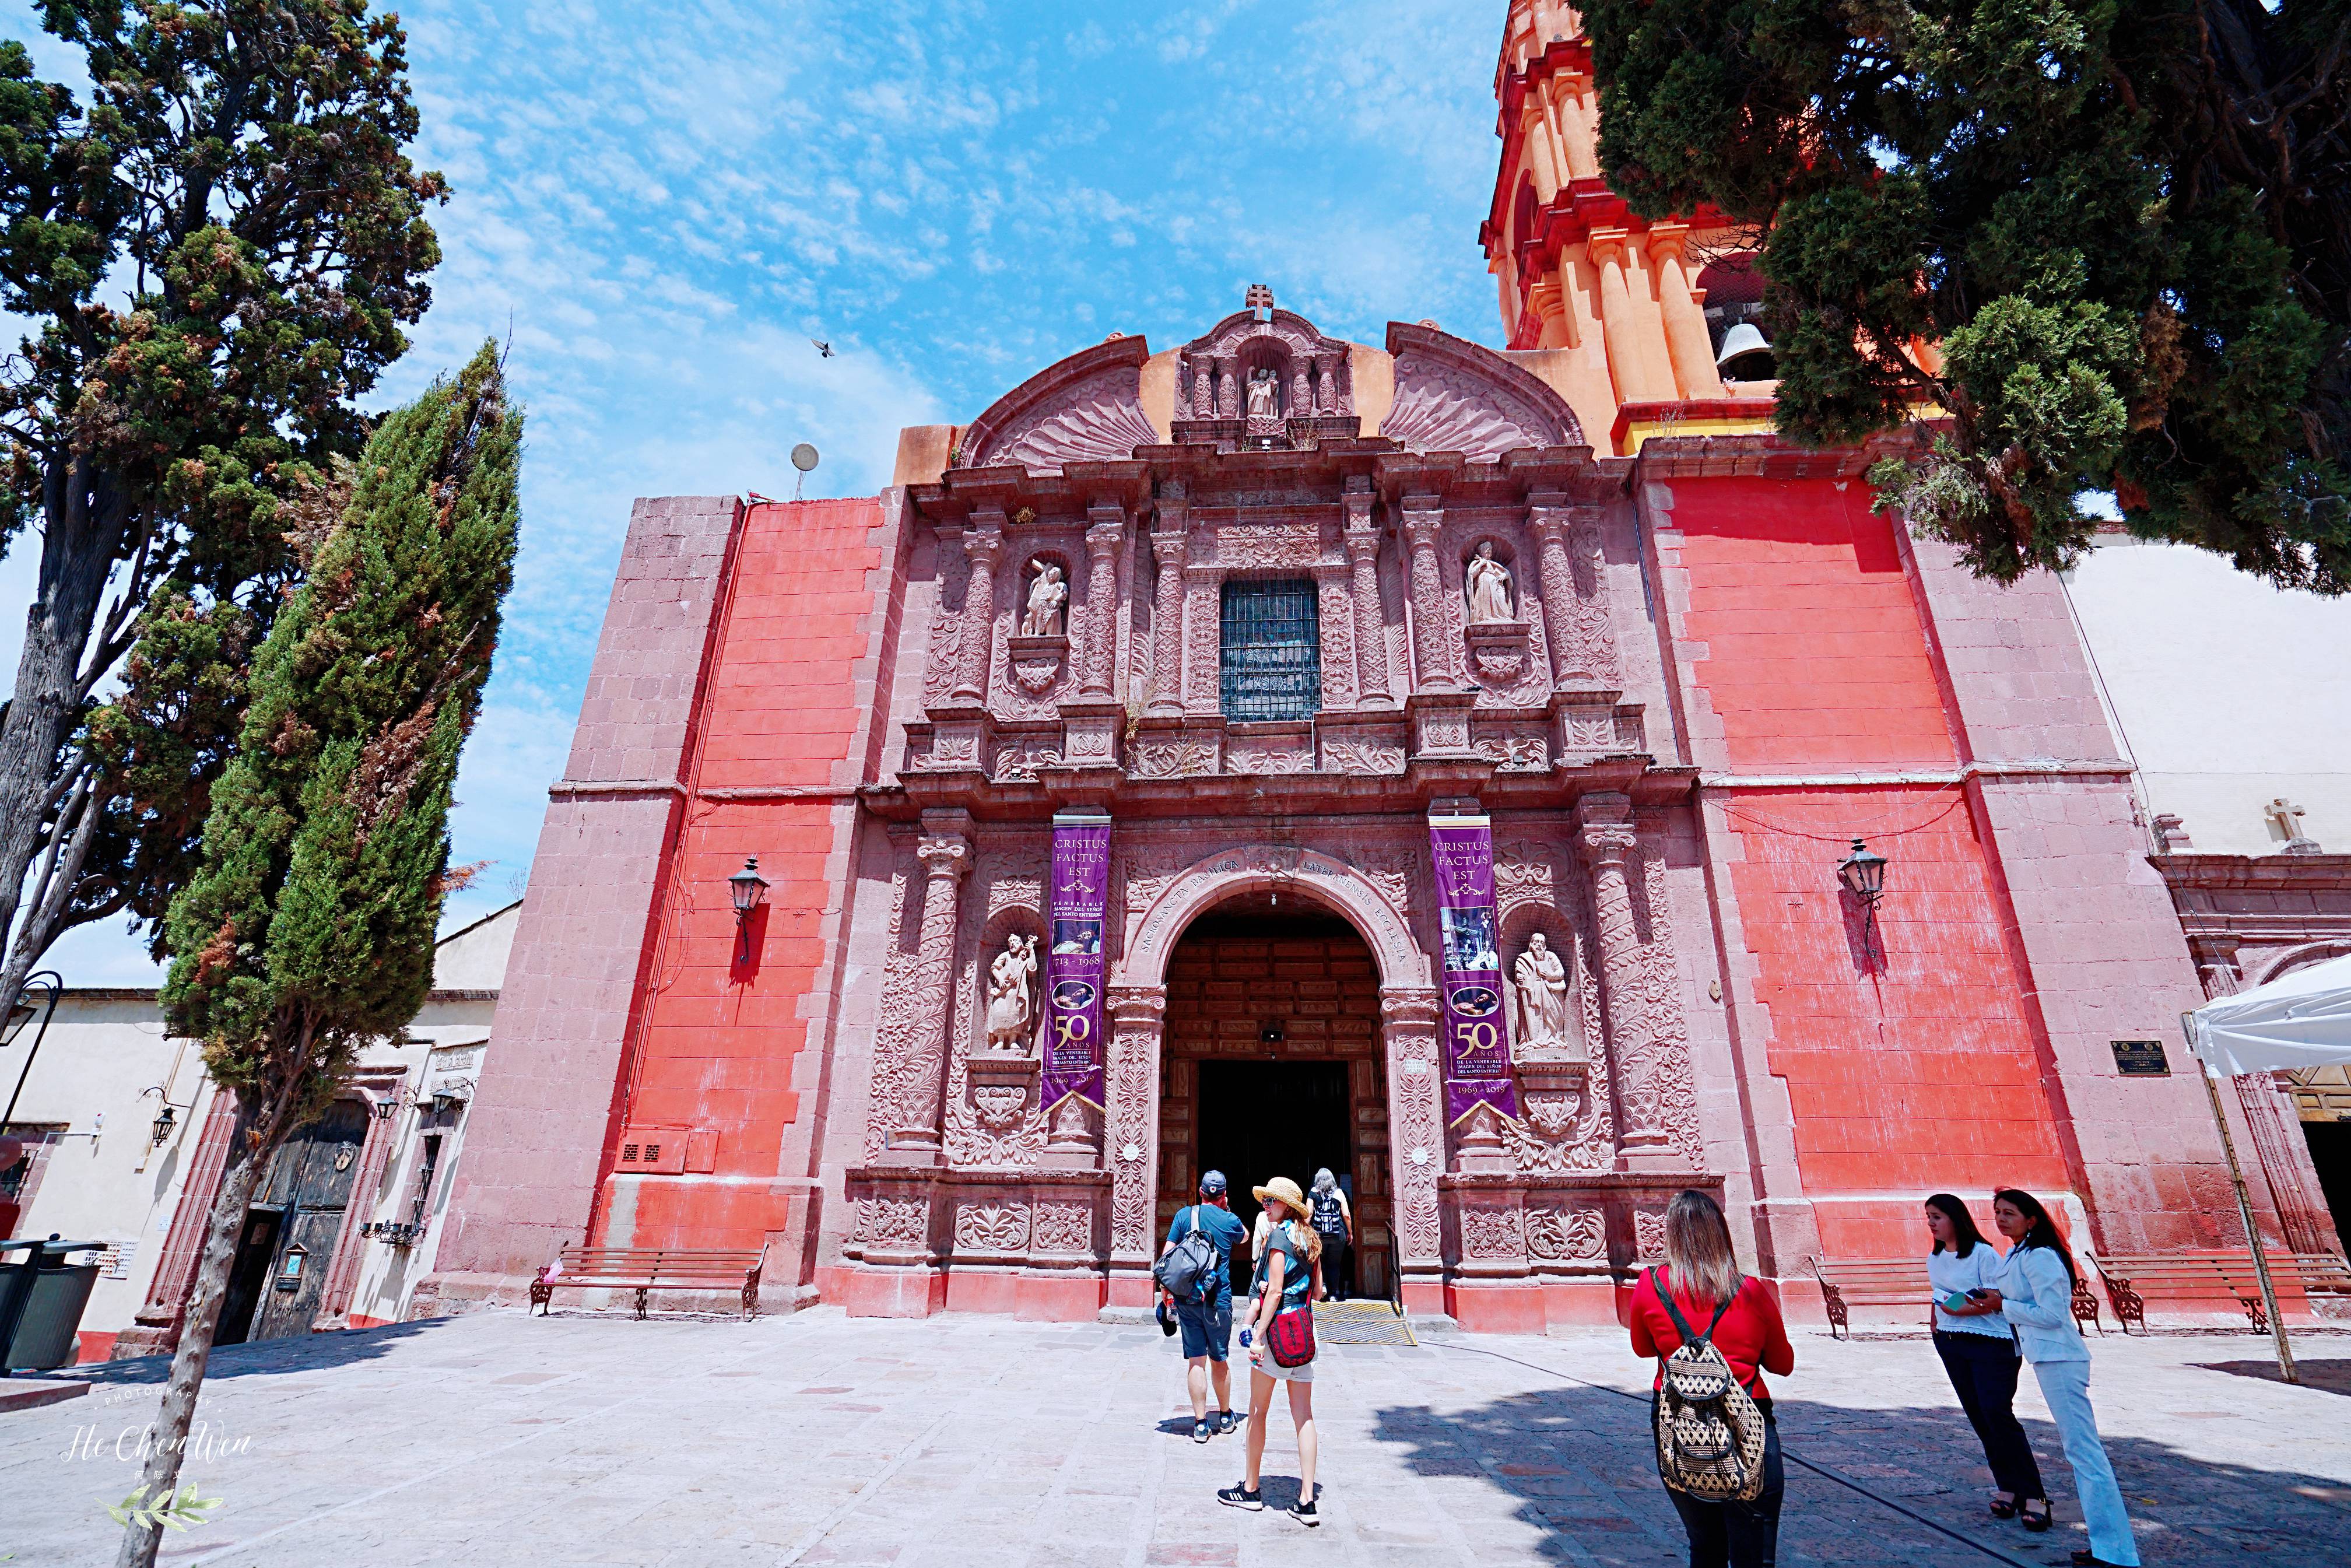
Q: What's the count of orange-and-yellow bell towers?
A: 1